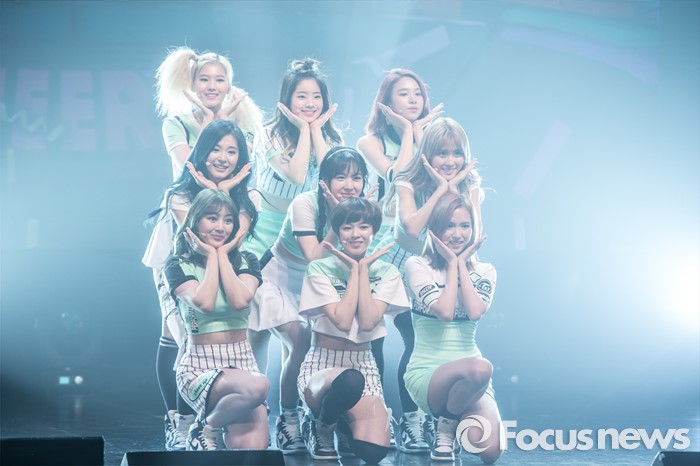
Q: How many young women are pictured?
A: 9